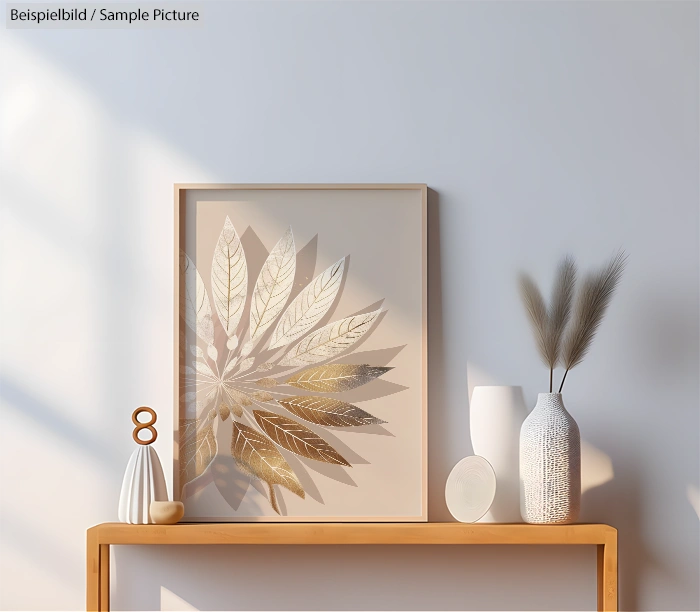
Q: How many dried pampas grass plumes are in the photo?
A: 3